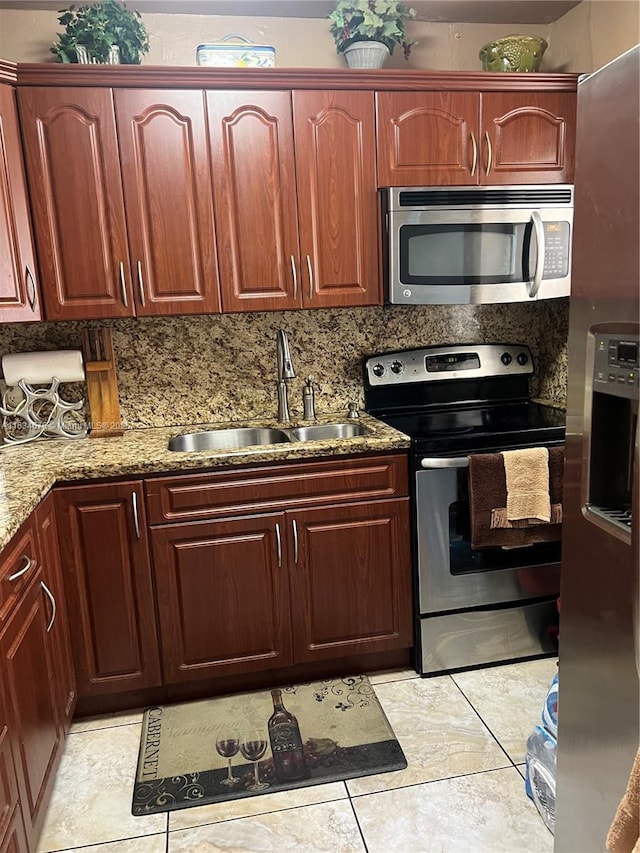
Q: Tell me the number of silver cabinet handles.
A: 12